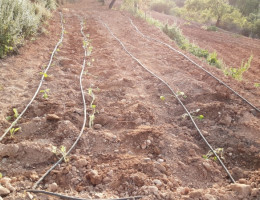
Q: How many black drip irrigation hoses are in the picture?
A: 4